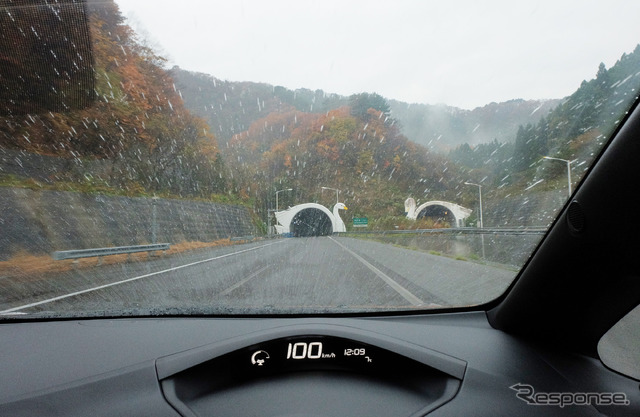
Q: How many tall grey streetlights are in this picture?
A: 4